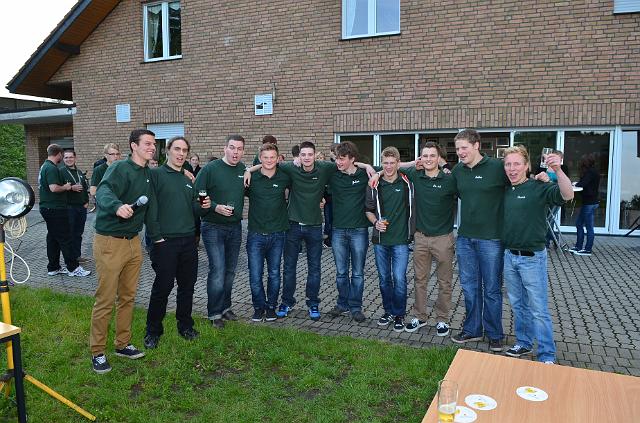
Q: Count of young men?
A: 10